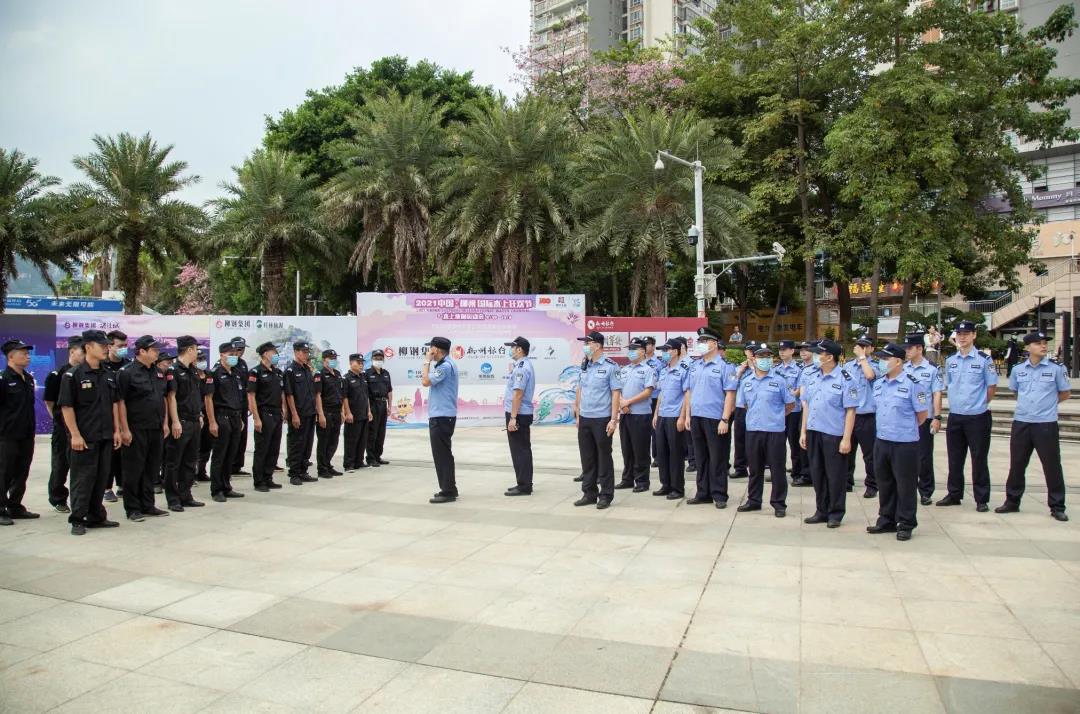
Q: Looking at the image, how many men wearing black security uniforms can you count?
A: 15